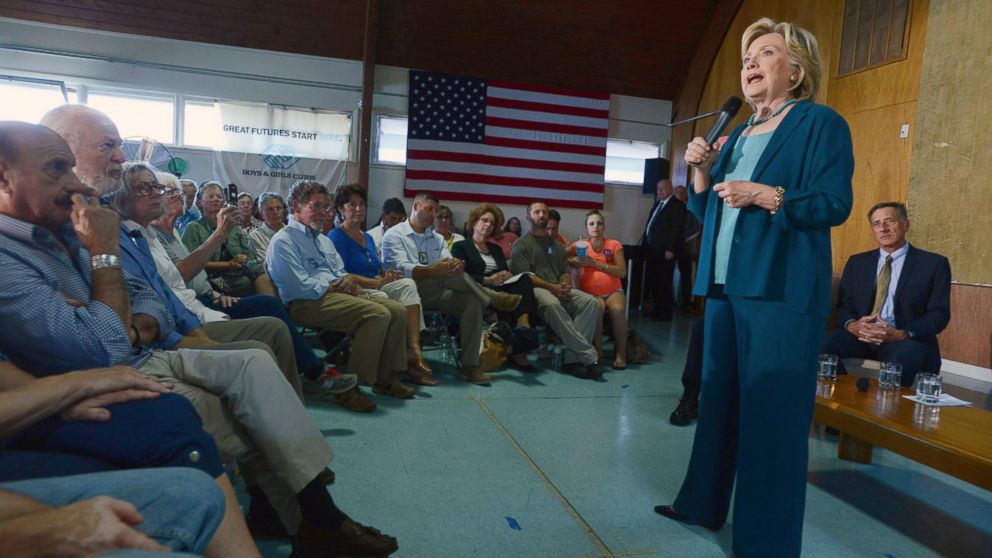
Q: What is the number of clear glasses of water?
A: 3